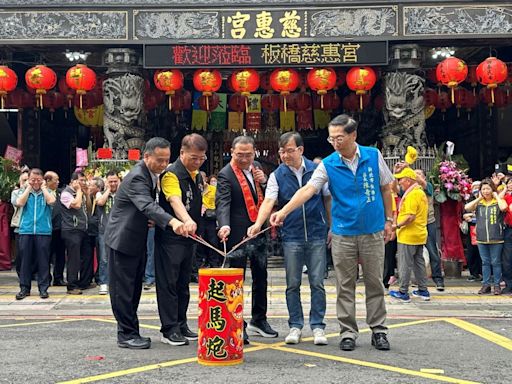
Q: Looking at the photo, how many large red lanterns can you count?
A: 11